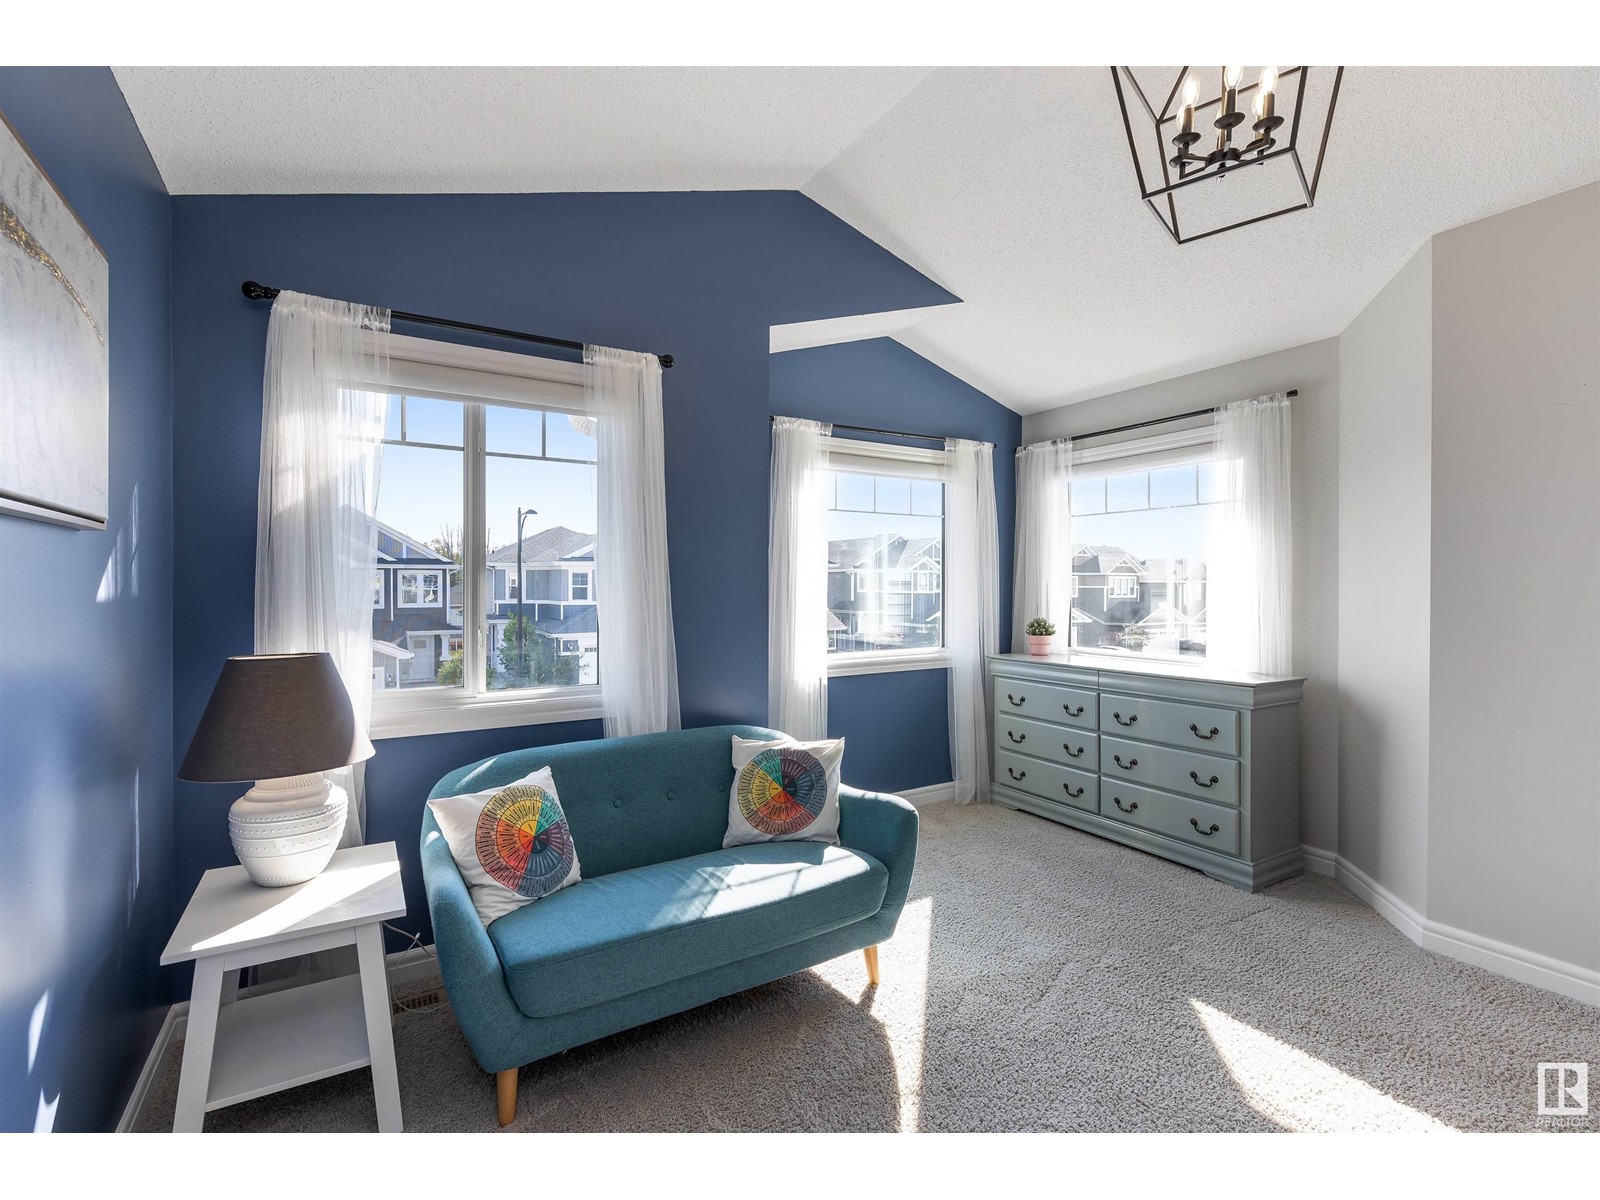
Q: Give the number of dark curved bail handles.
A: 12